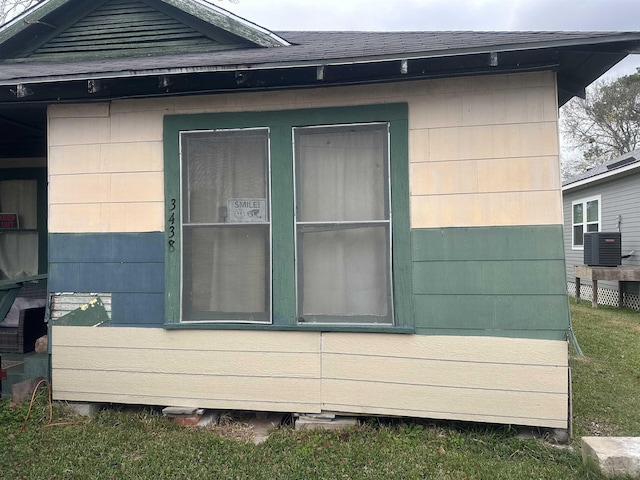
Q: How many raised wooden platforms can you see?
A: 1